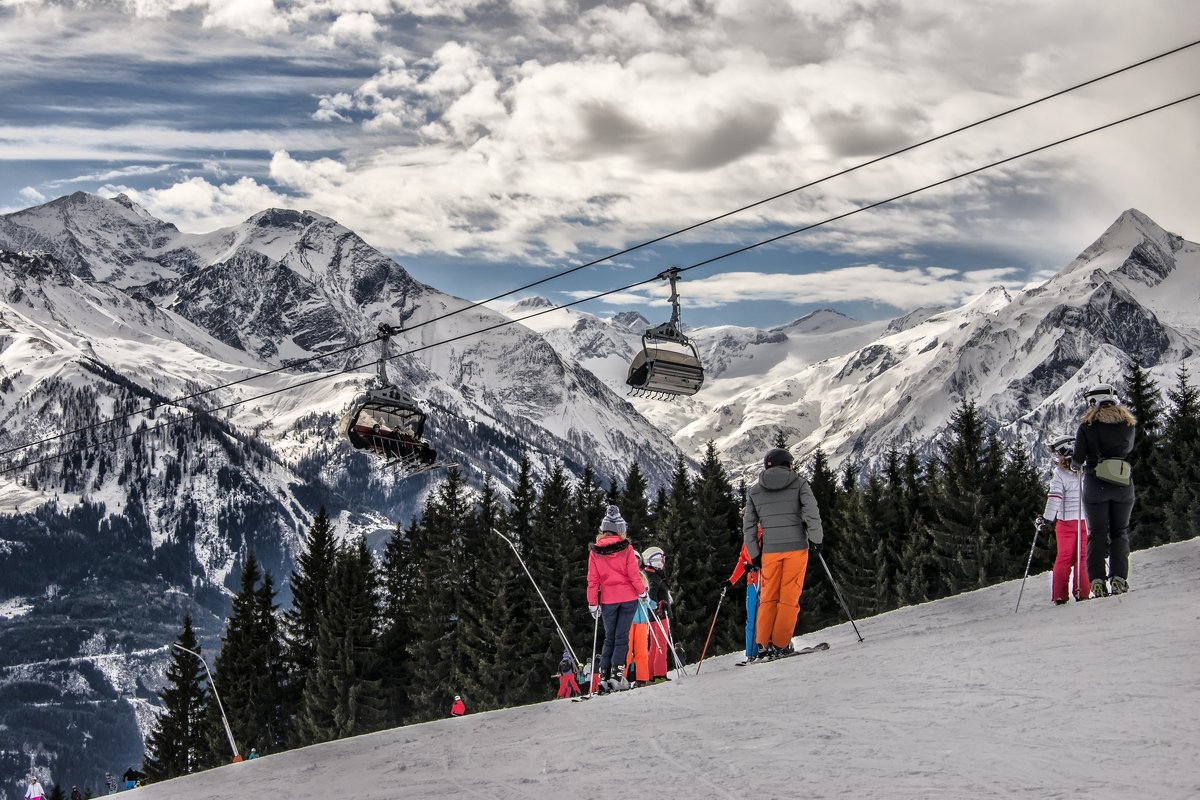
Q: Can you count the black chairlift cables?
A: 2